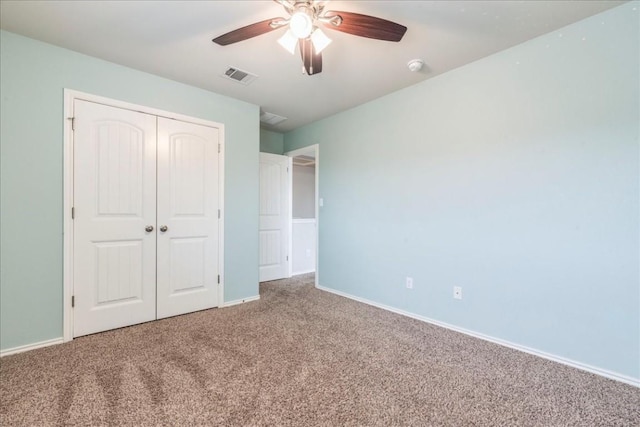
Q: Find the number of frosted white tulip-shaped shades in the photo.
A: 3